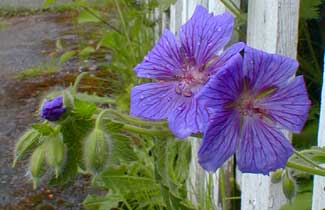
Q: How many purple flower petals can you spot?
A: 10